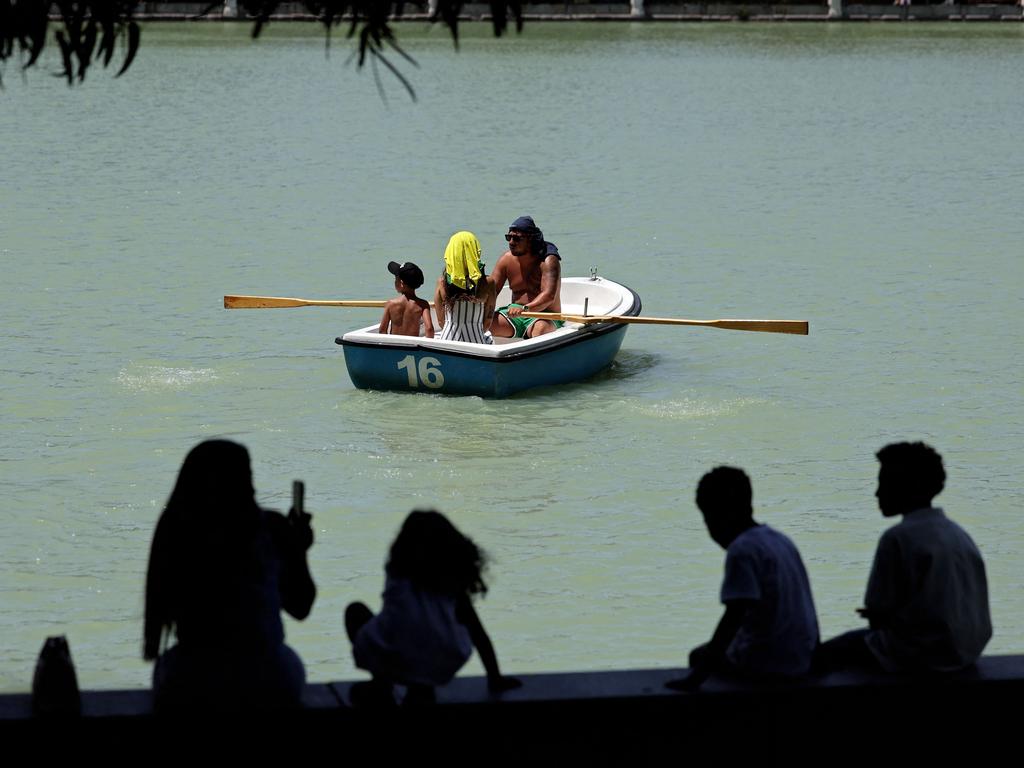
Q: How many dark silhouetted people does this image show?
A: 4